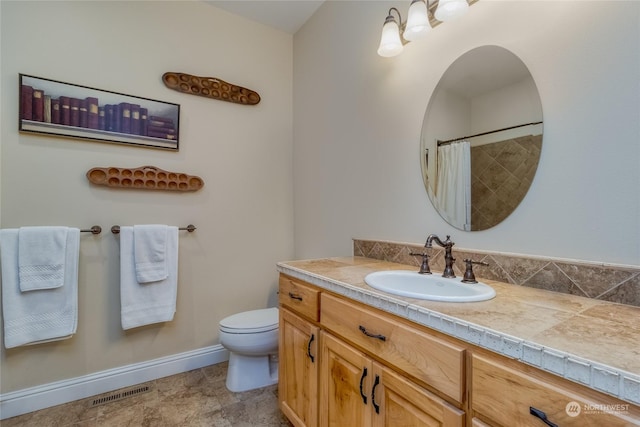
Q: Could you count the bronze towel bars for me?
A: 2